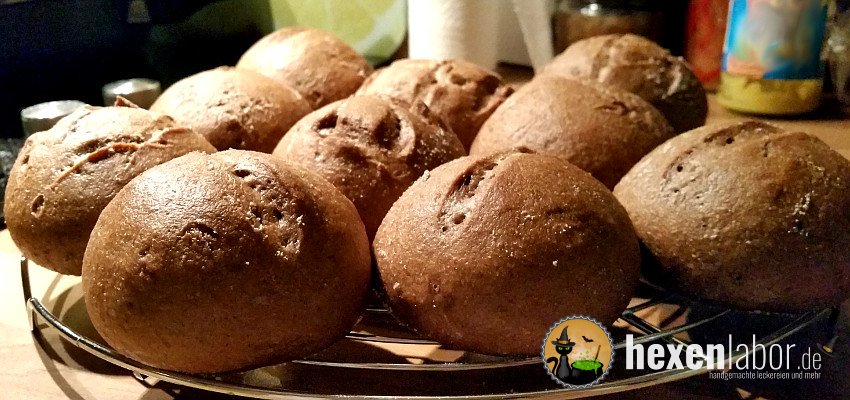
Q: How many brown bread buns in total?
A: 10